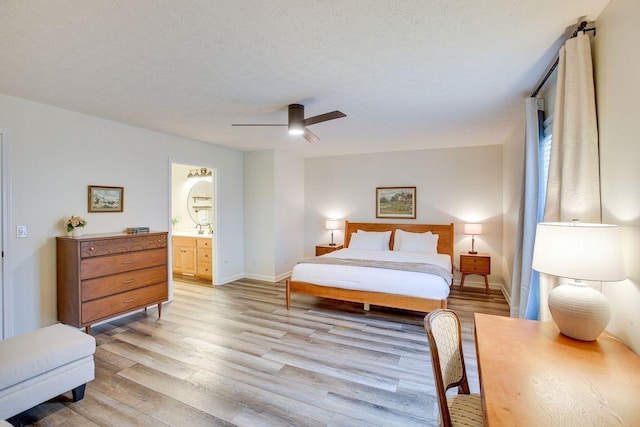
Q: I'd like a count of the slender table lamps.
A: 2